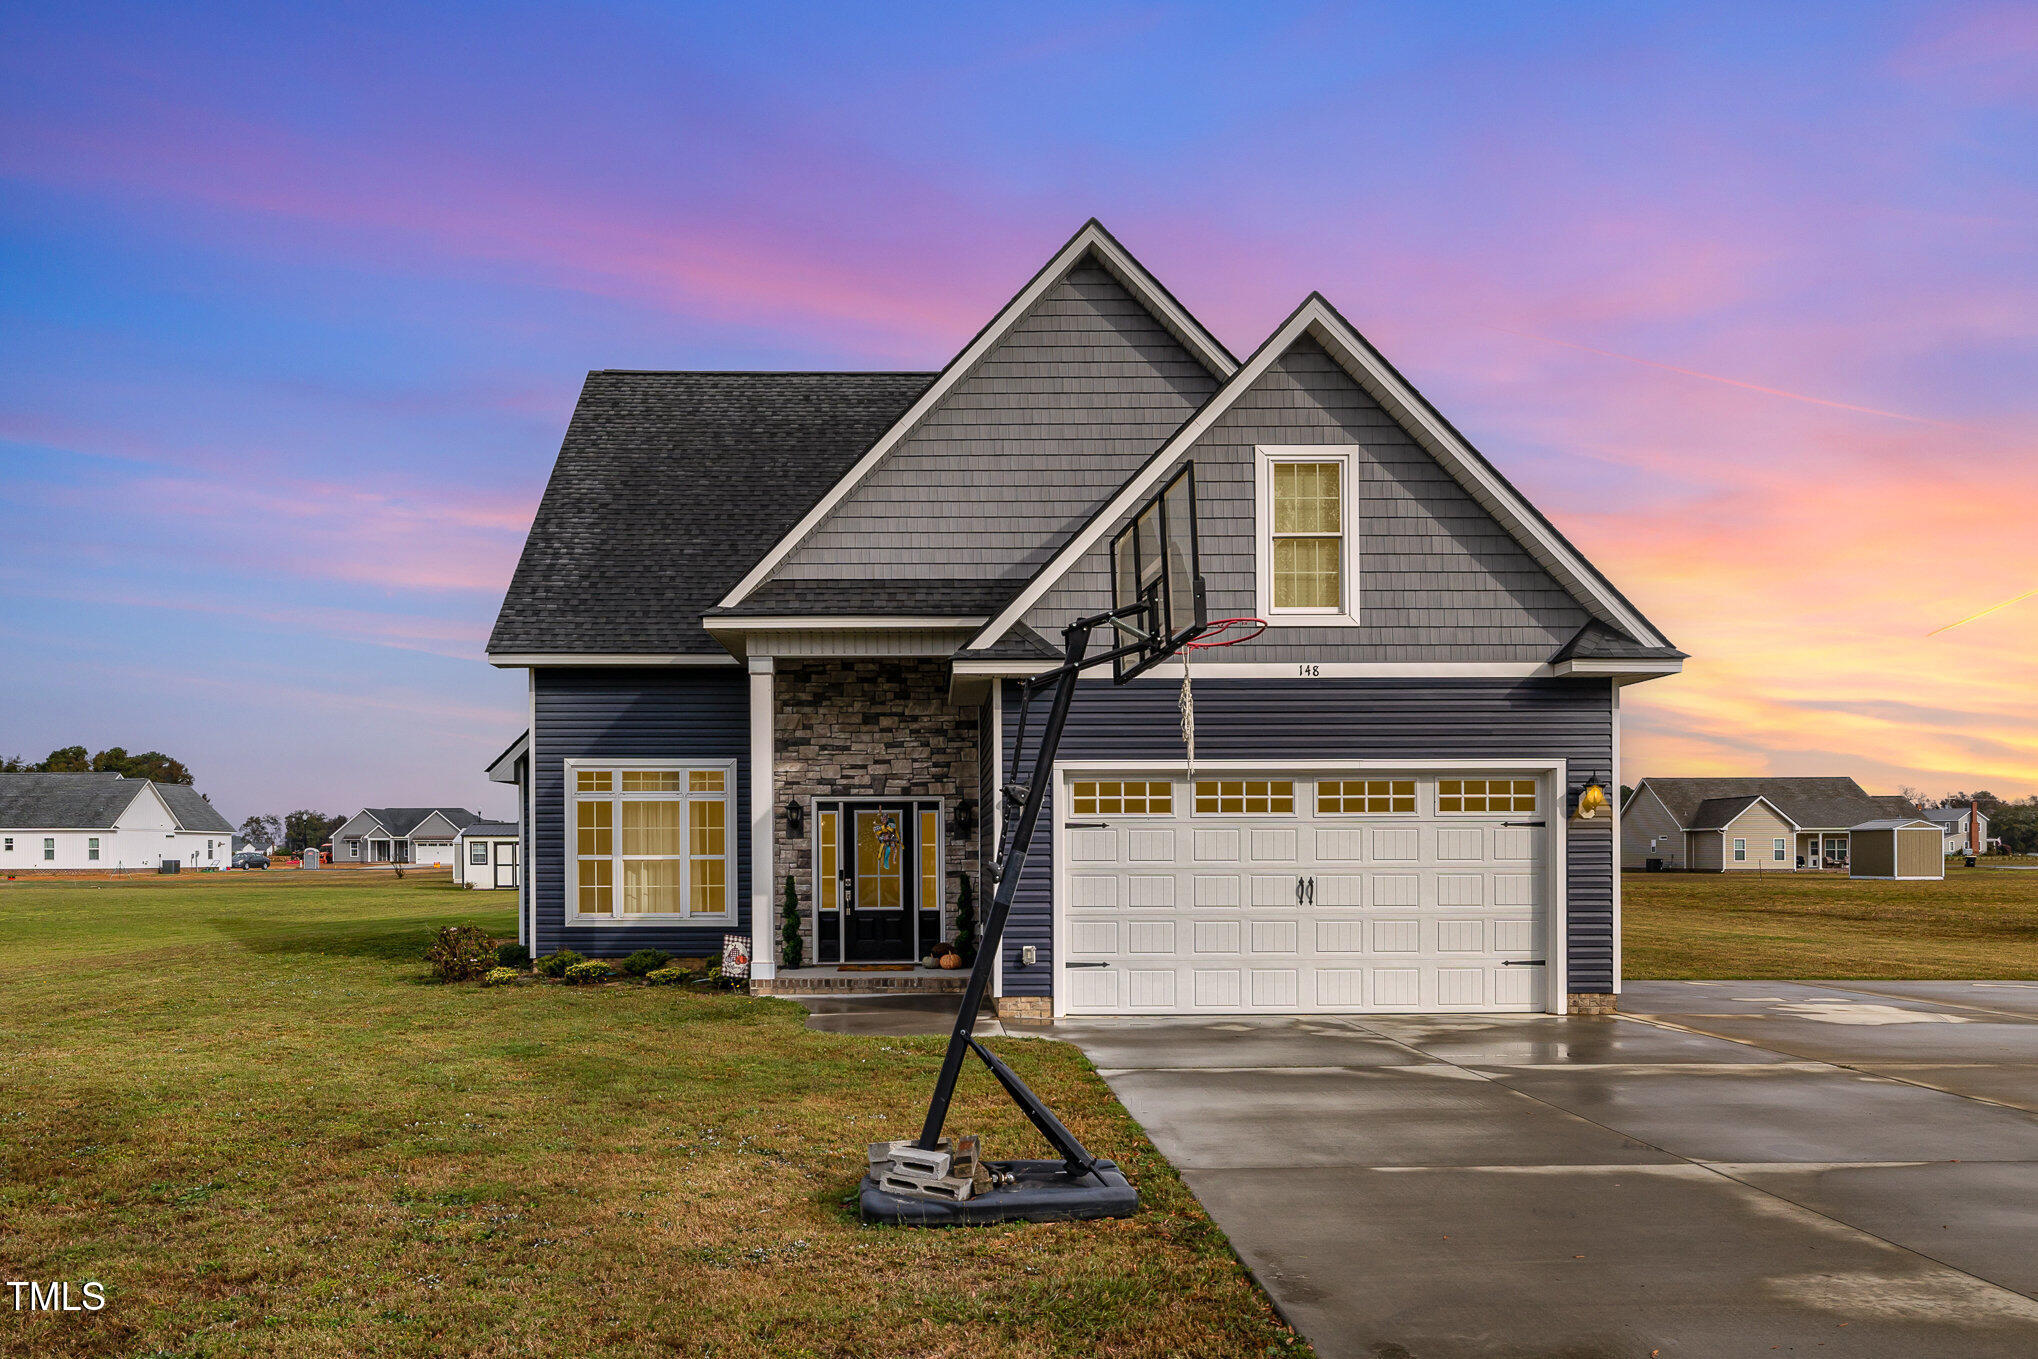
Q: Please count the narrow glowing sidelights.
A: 2